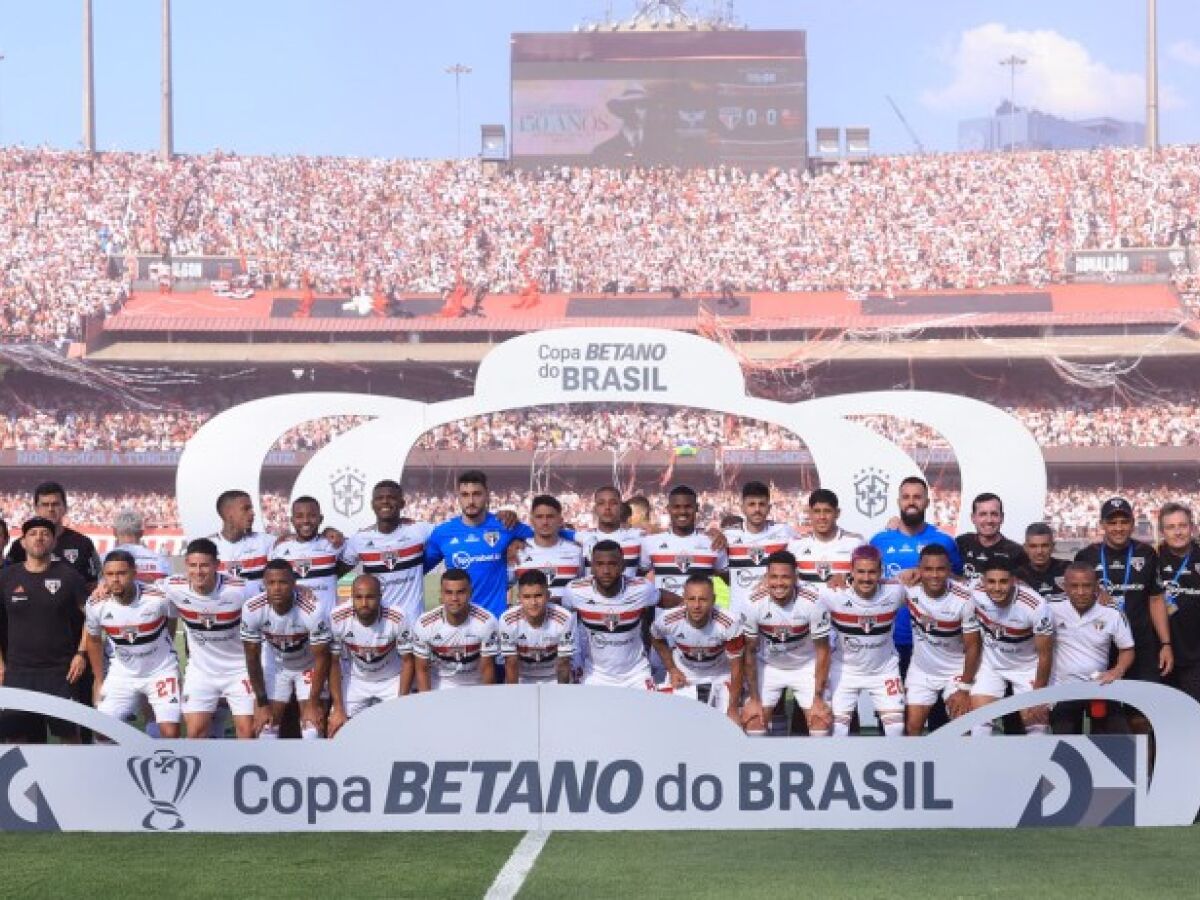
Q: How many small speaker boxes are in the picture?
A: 3